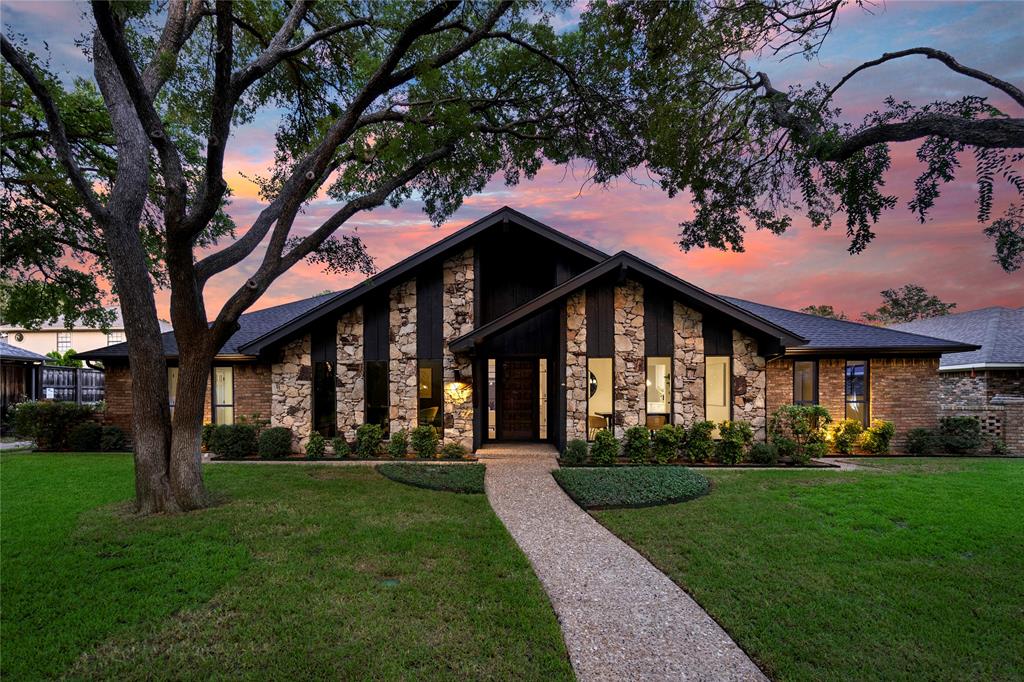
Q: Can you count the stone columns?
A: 8